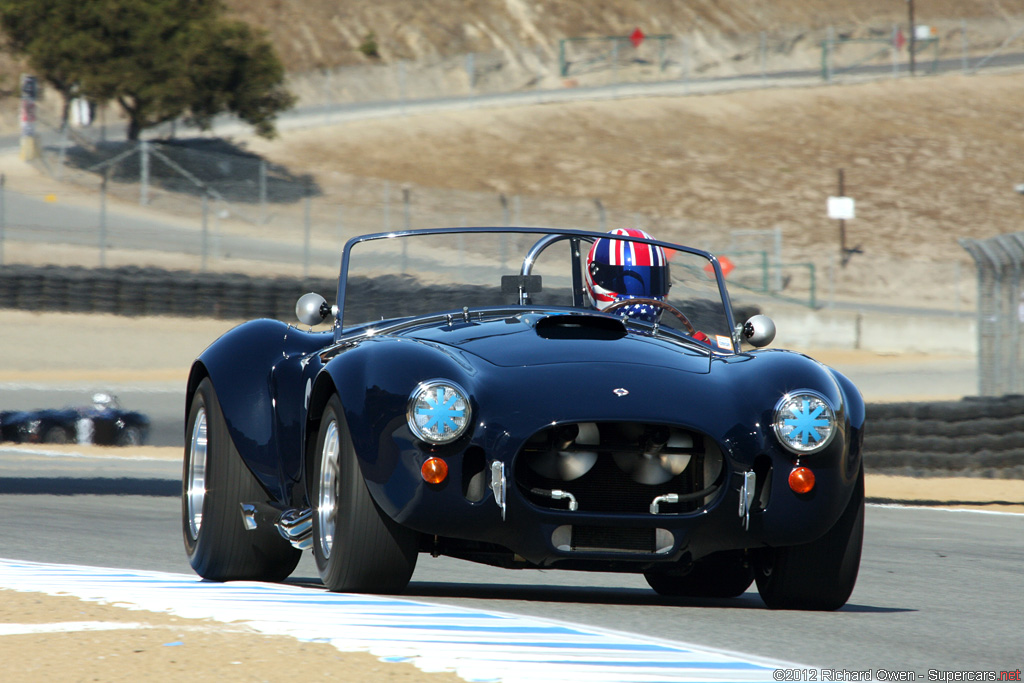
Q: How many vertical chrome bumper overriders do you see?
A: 2